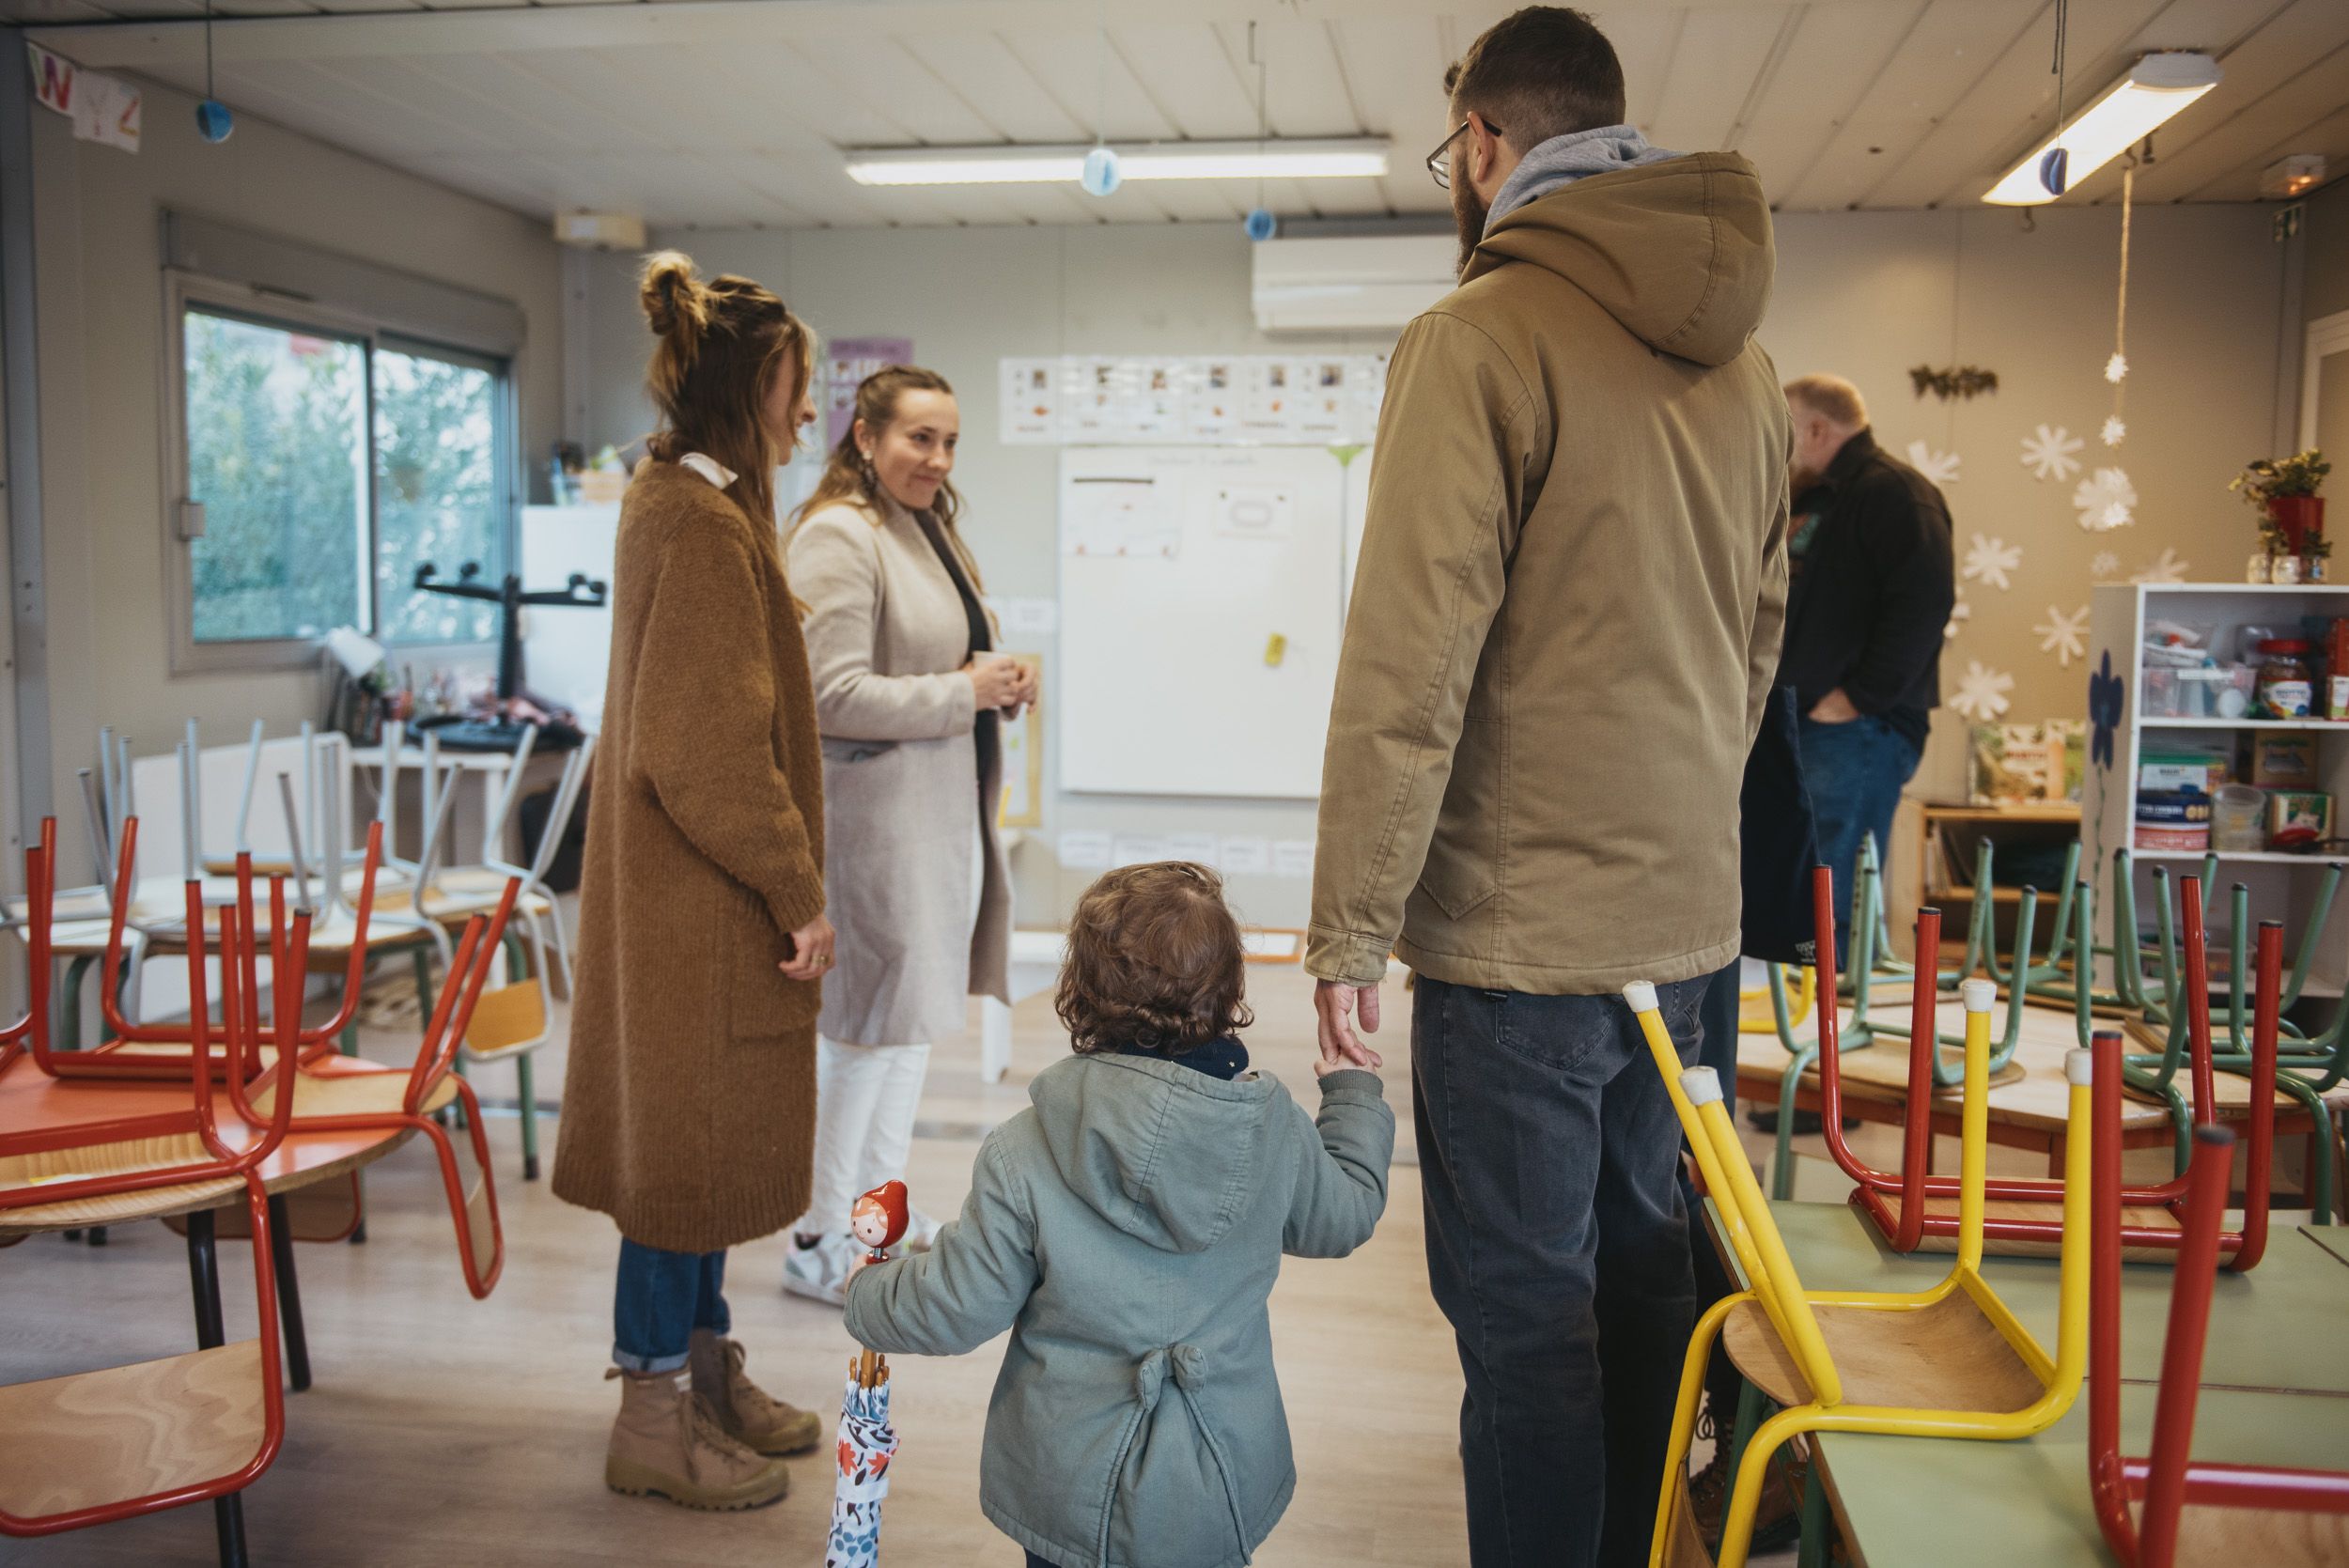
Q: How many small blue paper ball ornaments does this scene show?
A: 4